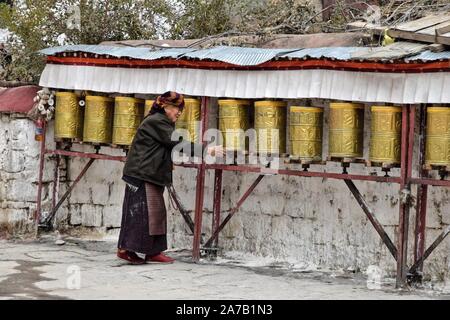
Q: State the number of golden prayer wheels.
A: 11